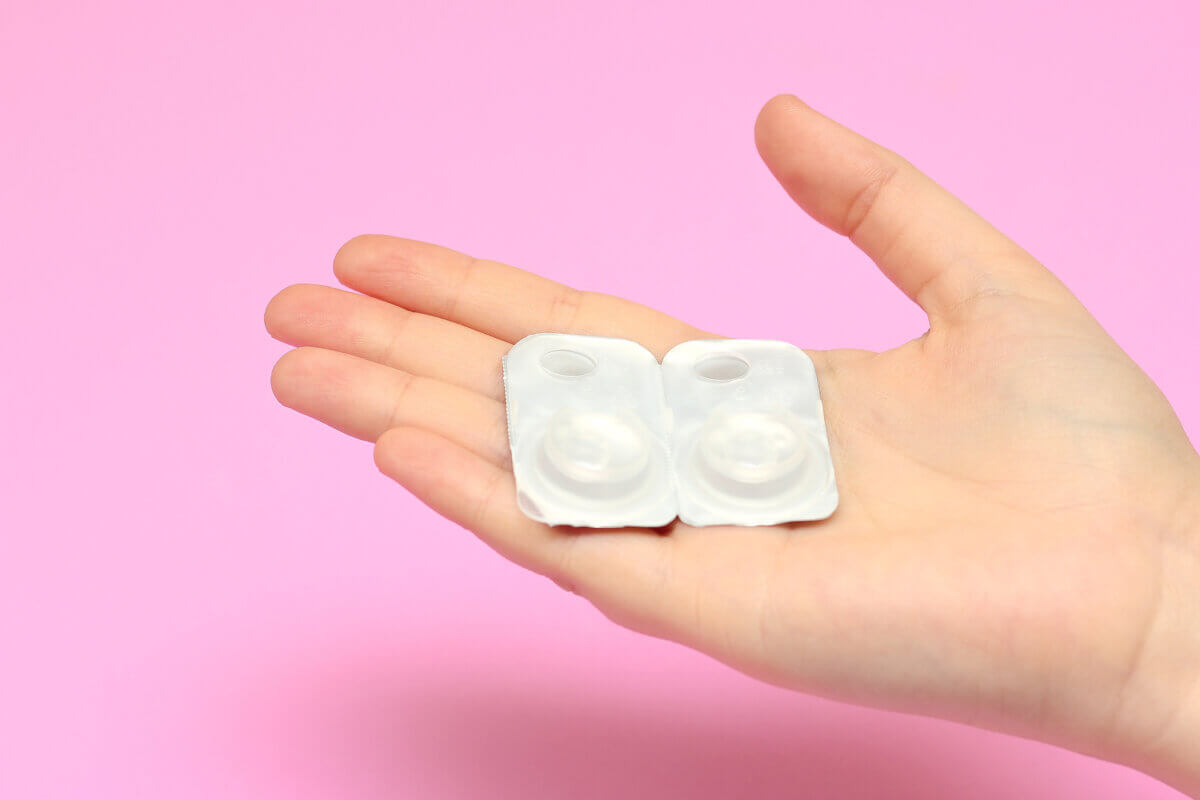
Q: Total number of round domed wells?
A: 2